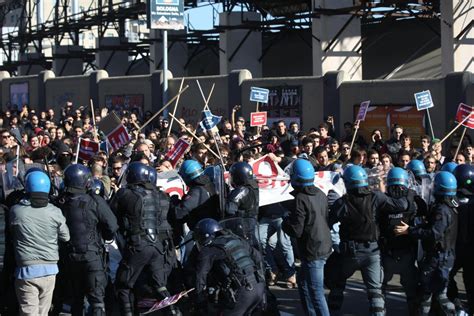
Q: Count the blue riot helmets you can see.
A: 8